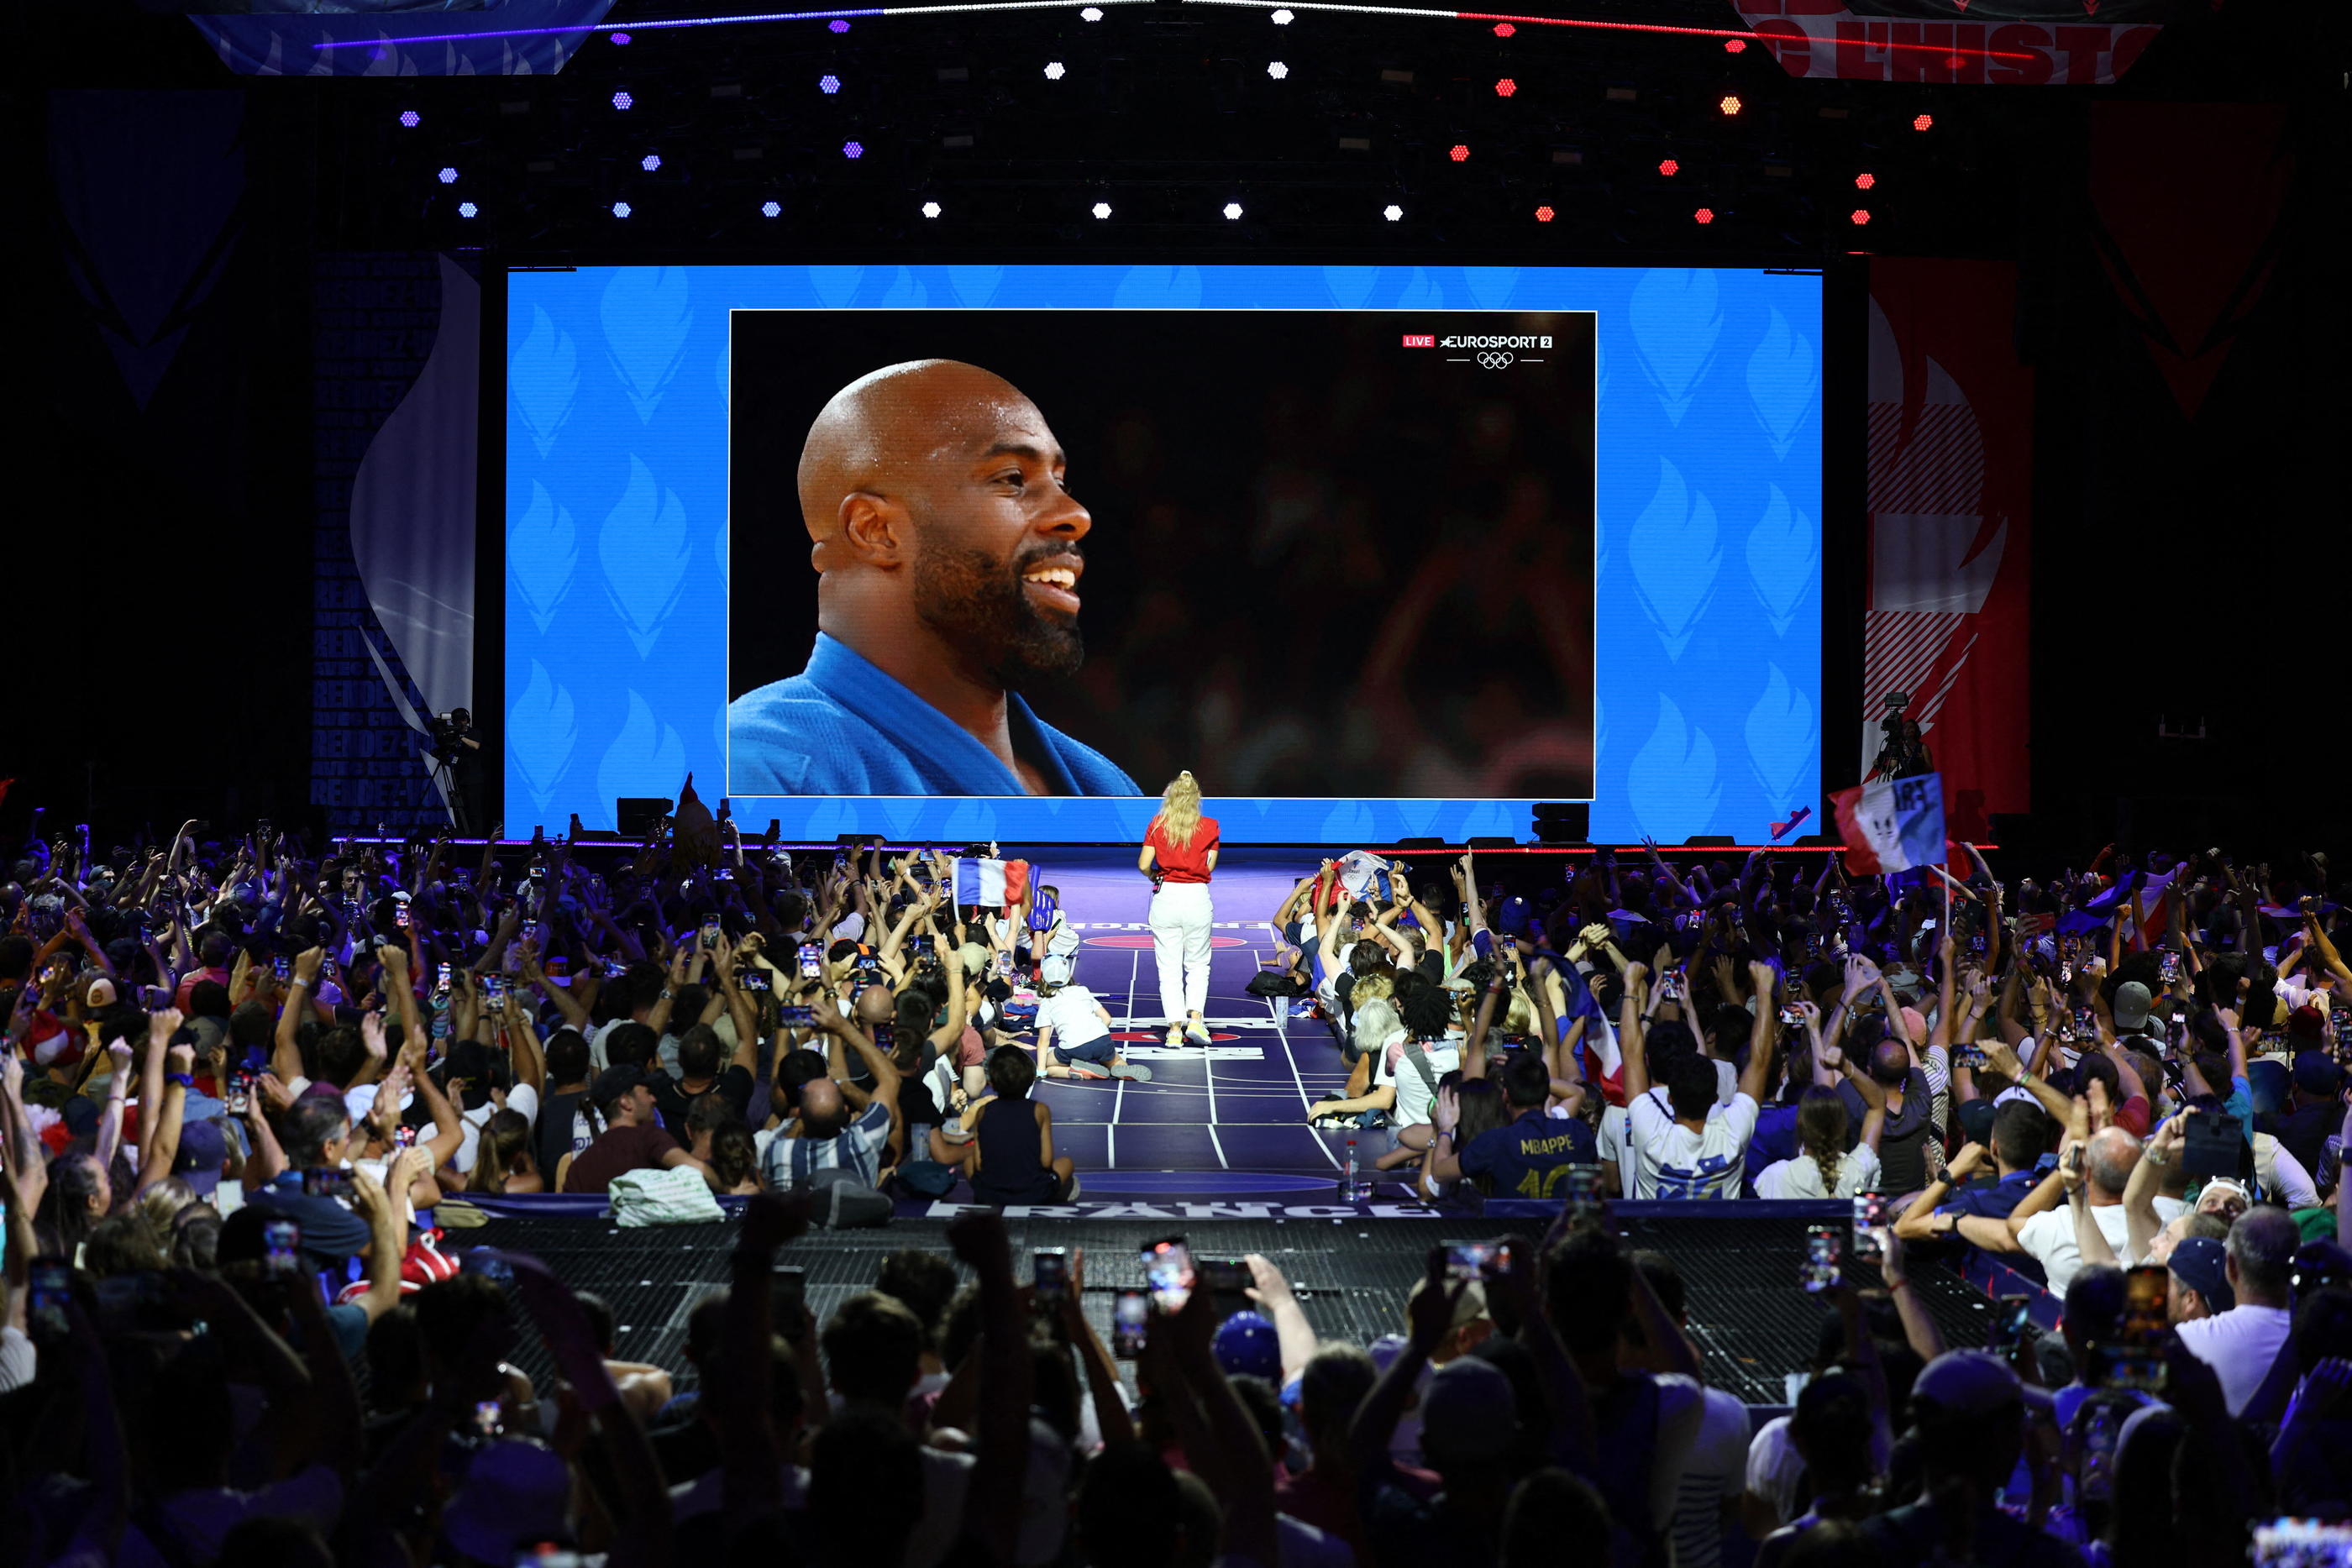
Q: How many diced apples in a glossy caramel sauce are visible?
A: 0